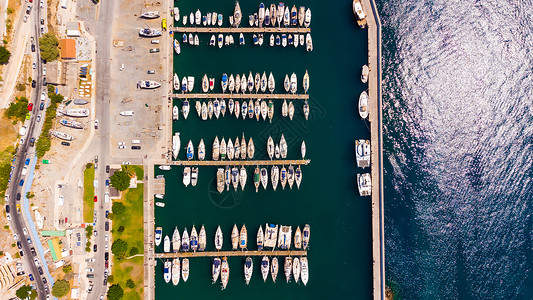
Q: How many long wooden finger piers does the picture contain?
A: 4